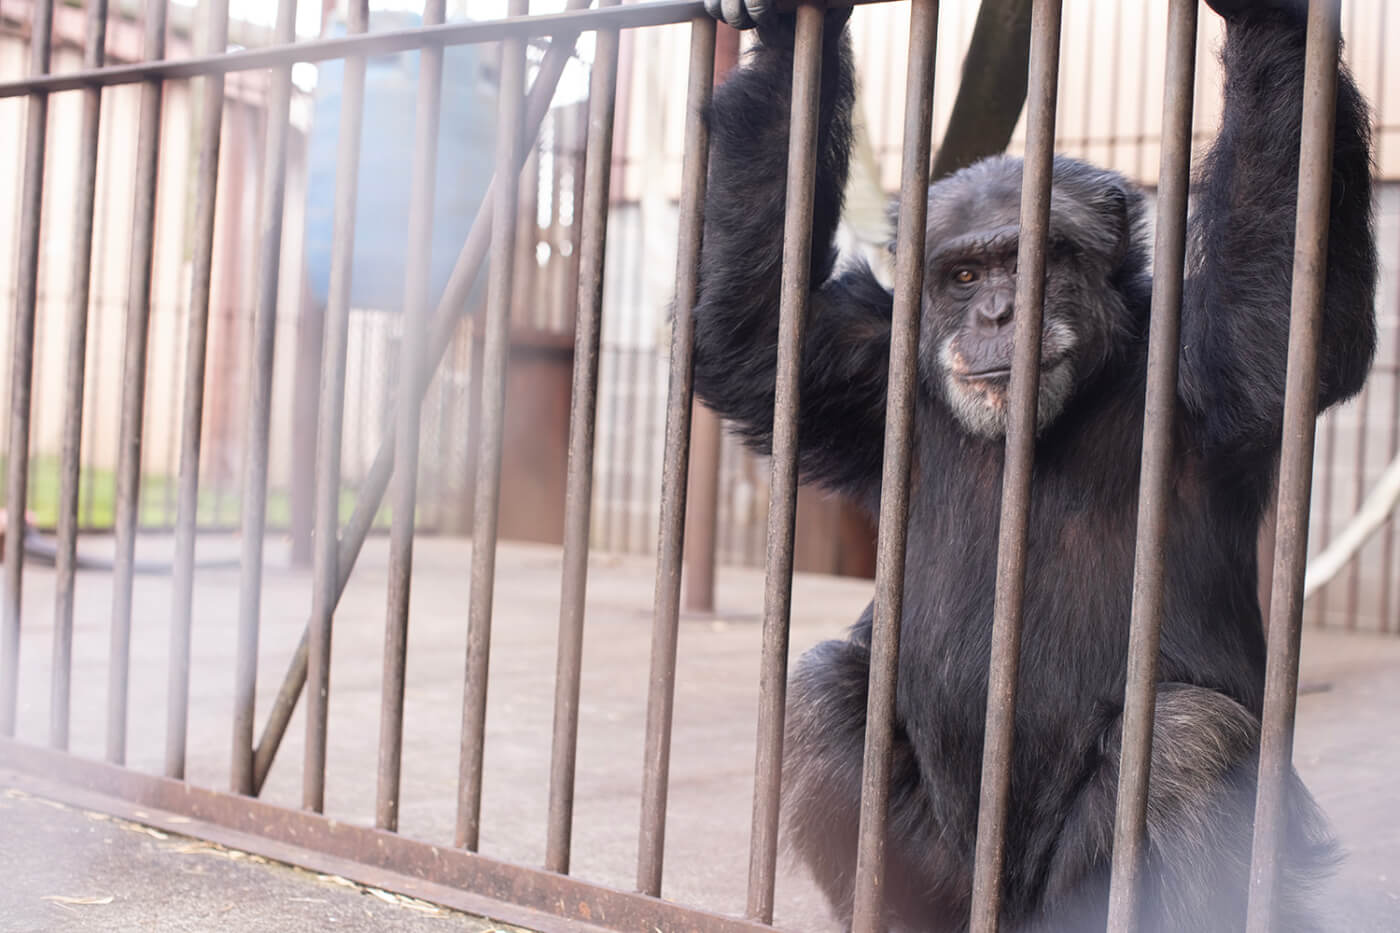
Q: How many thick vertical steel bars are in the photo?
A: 15